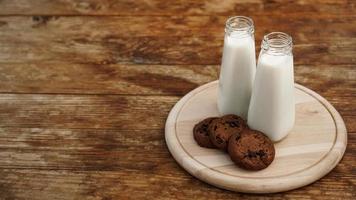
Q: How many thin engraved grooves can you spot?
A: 1